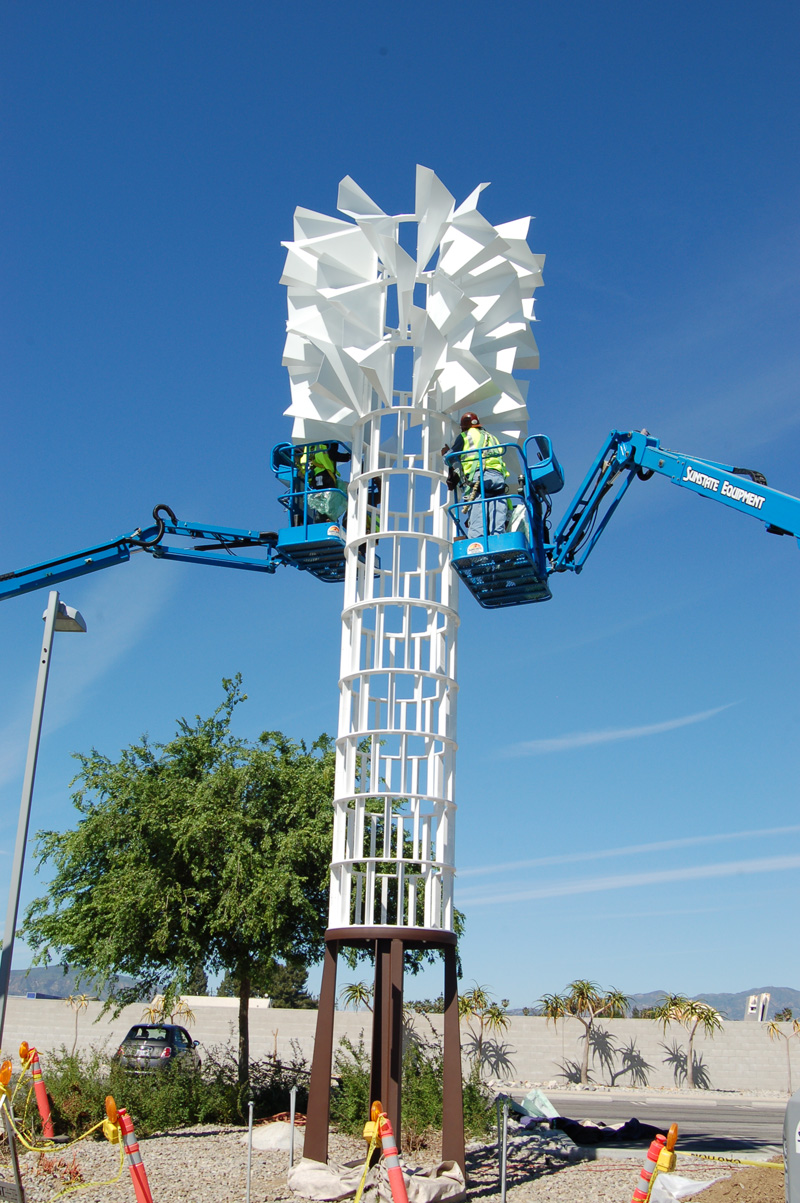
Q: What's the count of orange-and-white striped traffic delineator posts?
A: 4